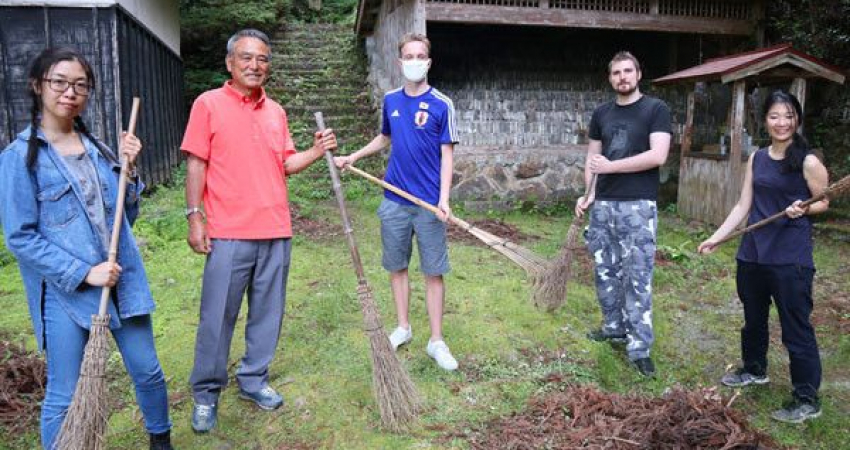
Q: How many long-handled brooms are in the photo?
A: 5